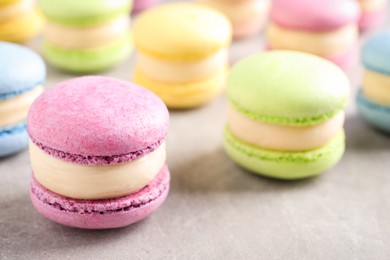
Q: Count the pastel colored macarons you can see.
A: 11